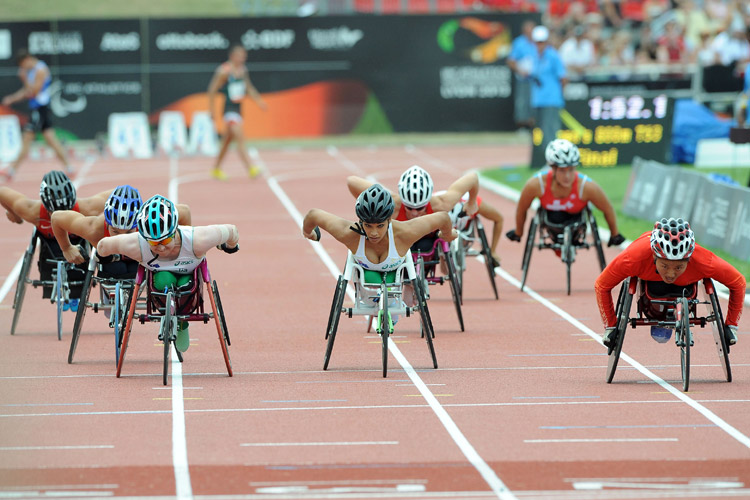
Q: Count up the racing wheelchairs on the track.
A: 8